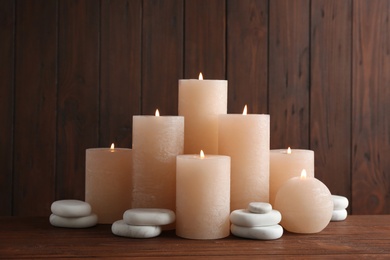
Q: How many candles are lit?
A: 7